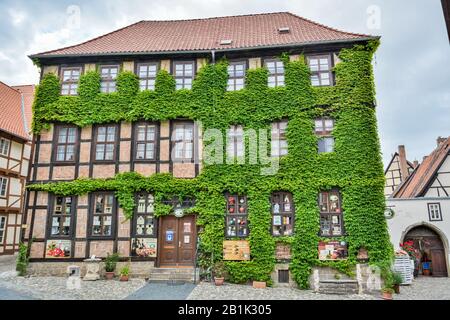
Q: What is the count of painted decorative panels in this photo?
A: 4